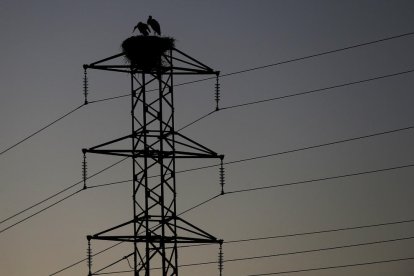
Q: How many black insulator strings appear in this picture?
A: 6